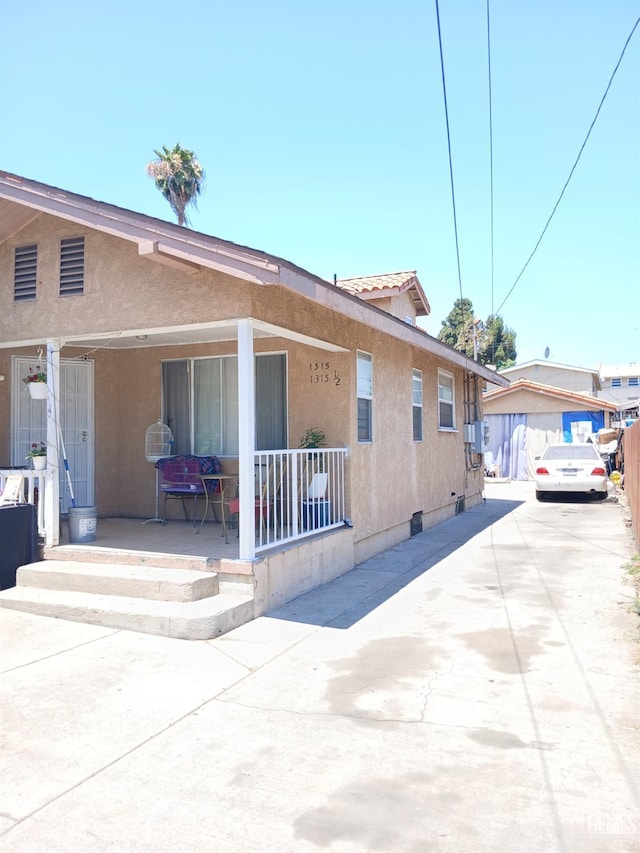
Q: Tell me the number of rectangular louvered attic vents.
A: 2